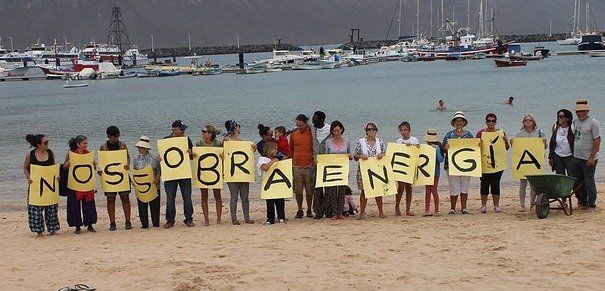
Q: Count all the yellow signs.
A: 15